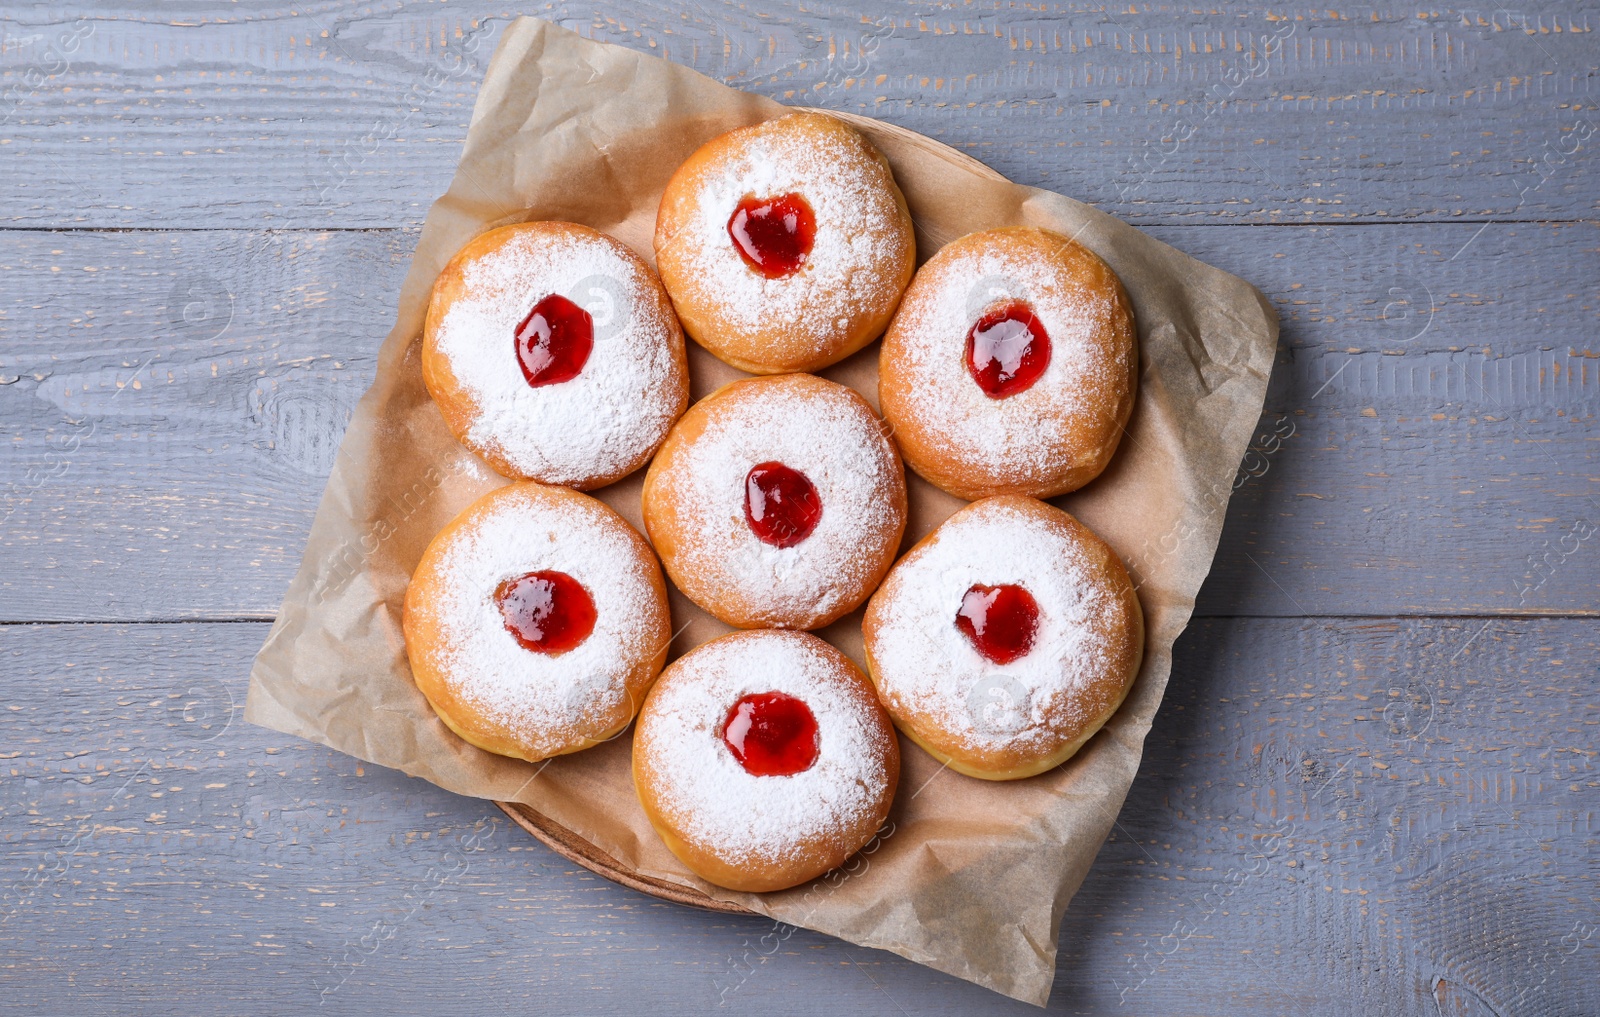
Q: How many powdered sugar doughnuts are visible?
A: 7